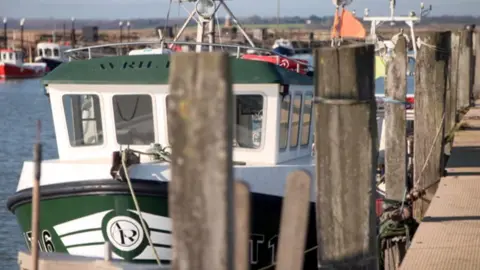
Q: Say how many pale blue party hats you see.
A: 0